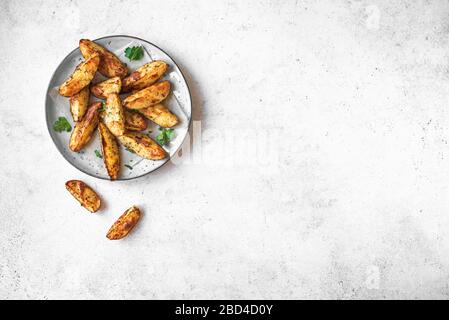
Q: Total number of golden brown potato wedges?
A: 14